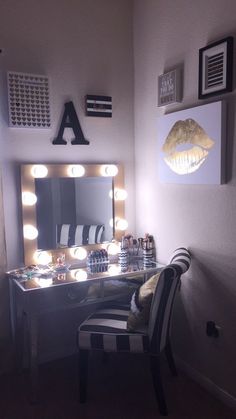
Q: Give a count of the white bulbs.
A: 10